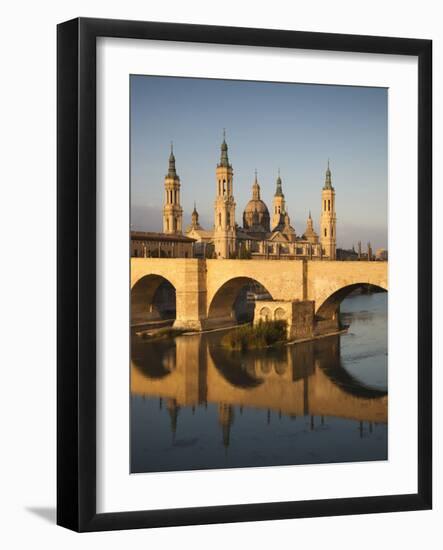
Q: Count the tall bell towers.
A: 4